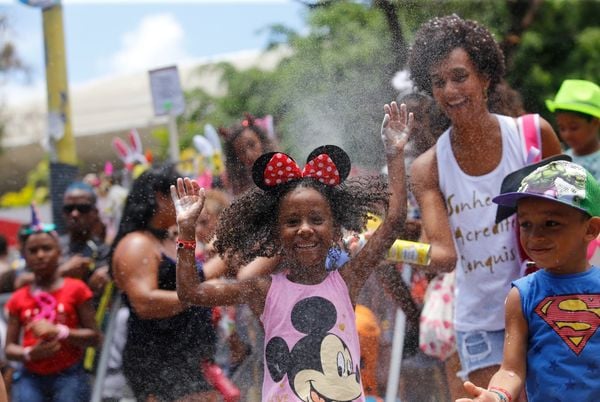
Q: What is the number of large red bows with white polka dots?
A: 1